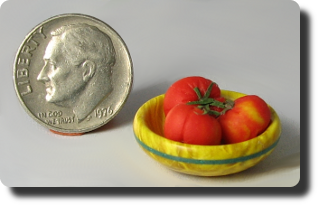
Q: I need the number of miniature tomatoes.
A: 3